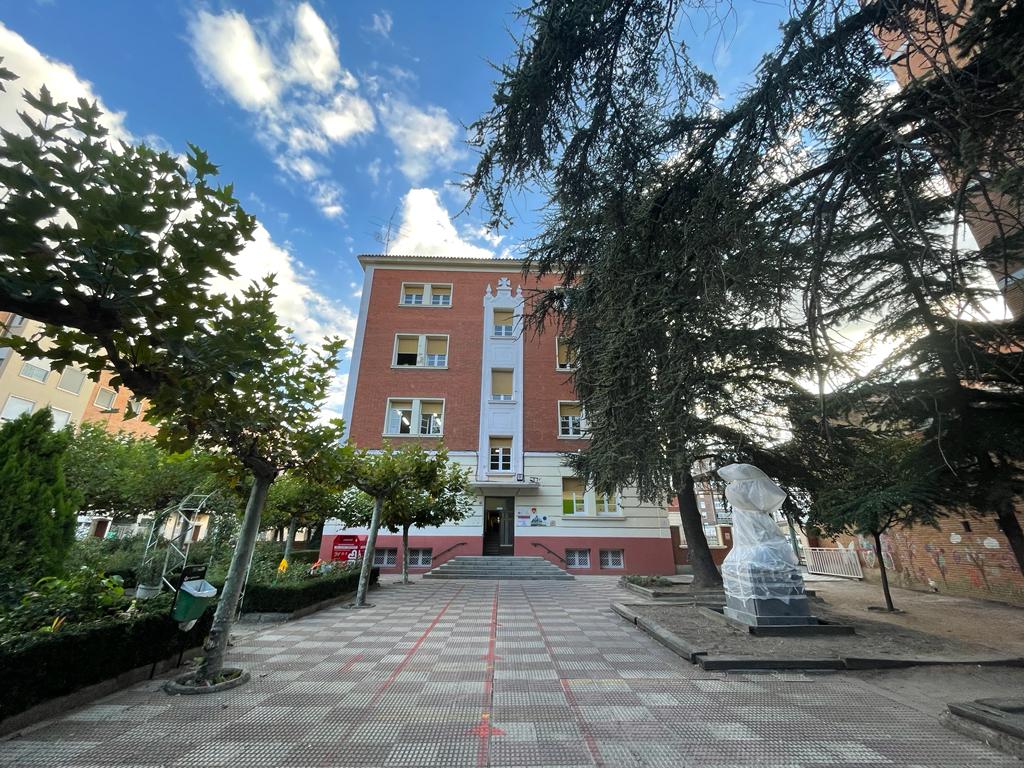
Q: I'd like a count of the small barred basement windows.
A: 4